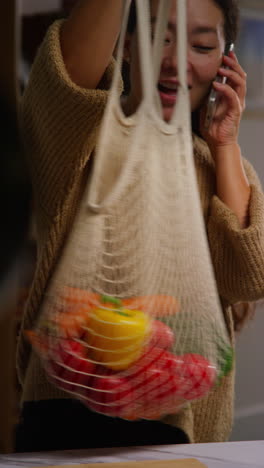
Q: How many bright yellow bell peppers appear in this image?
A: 1